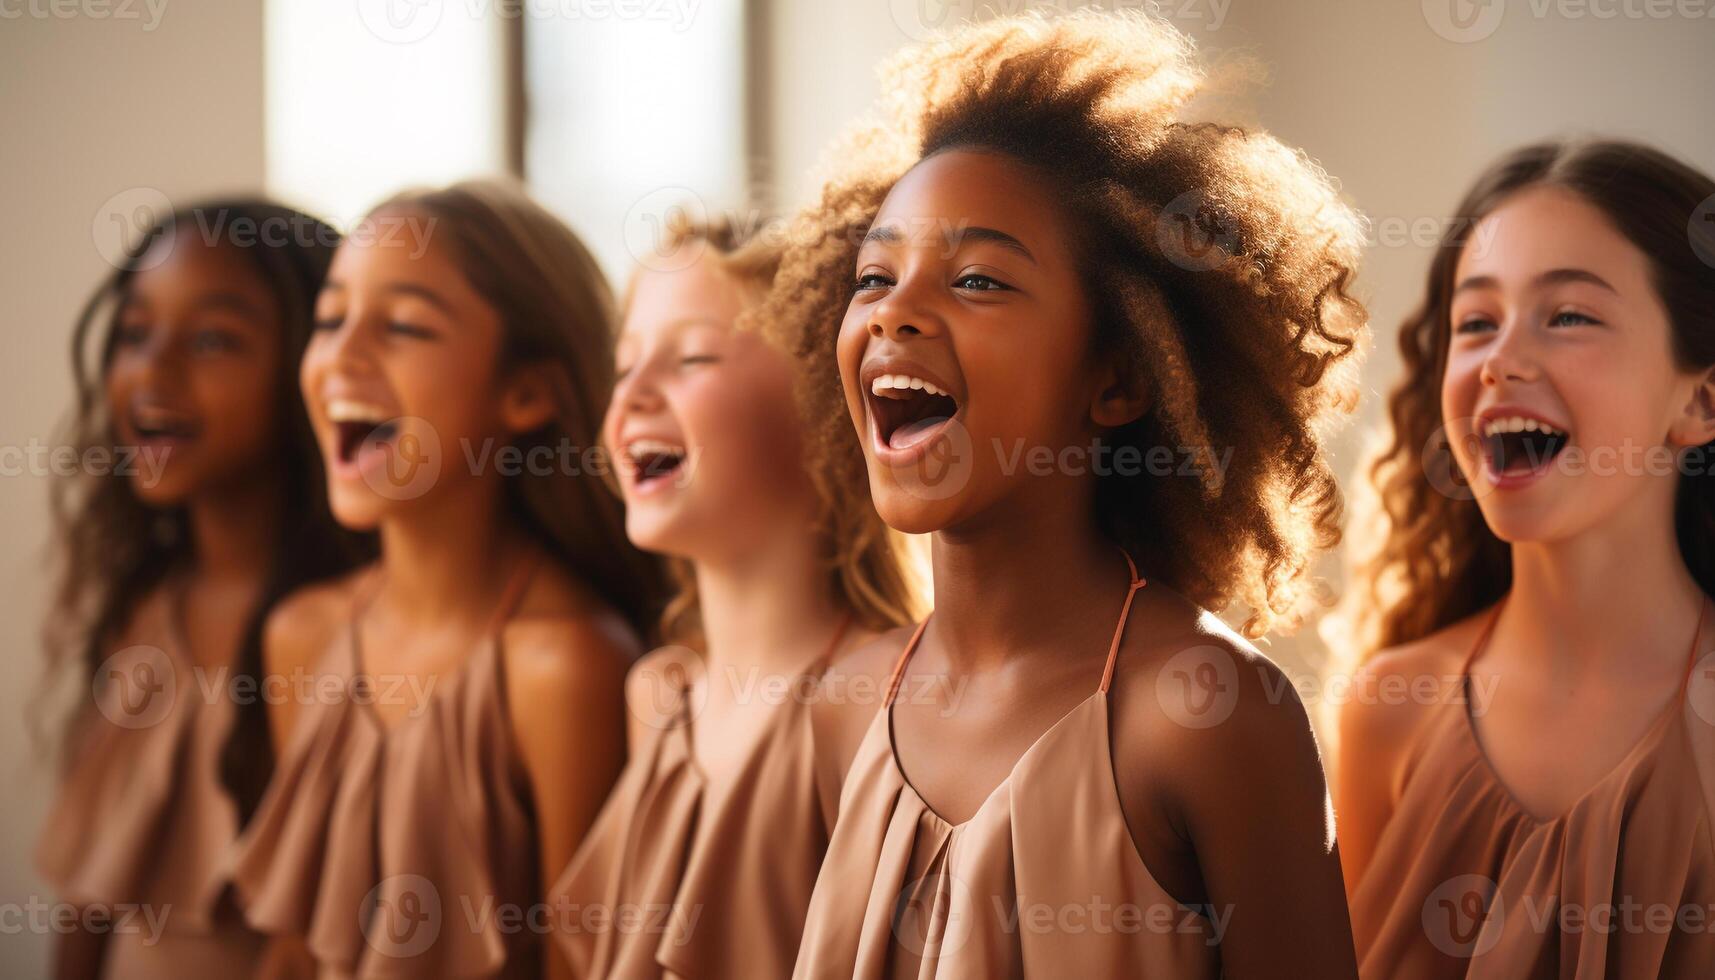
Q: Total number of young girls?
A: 5